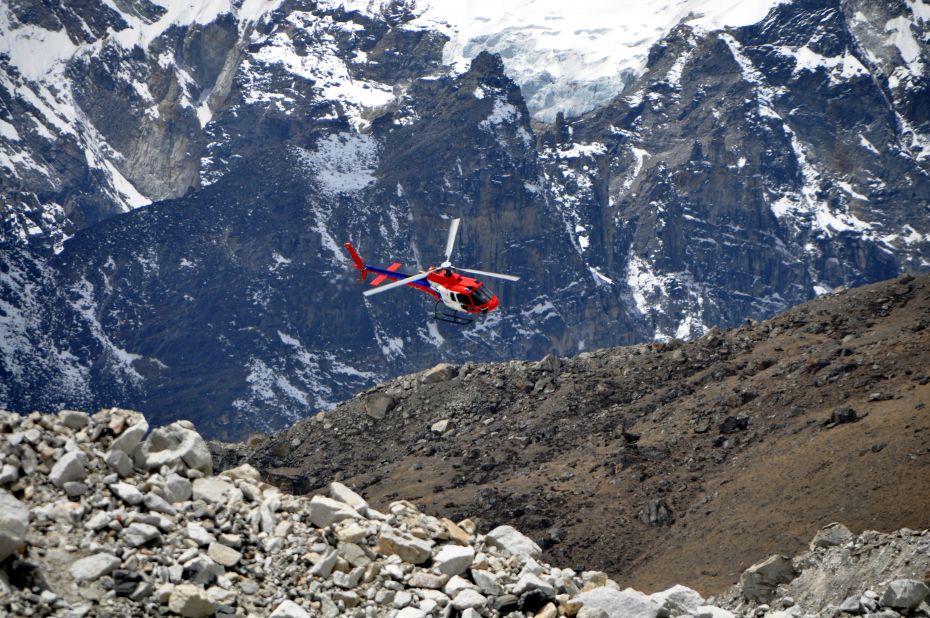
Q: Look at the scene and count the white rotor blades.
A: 3